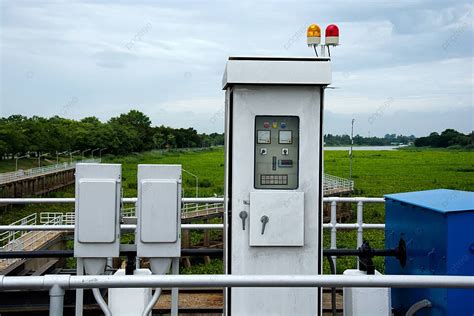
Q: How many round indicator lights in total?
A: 3